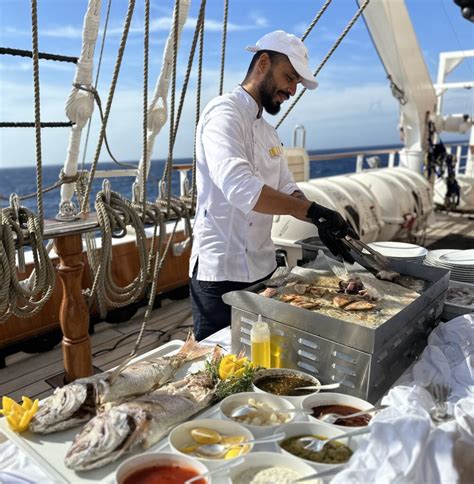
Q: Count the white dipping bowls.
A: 7